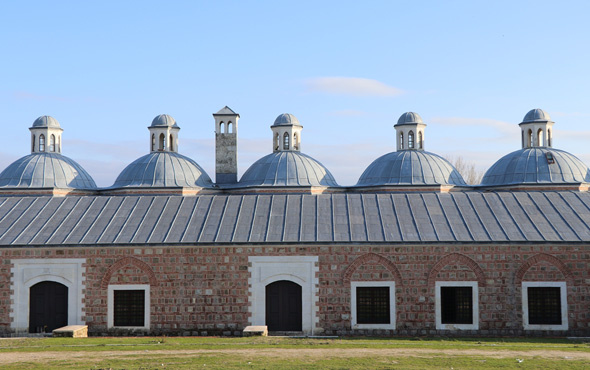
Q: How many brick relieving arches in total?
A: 4